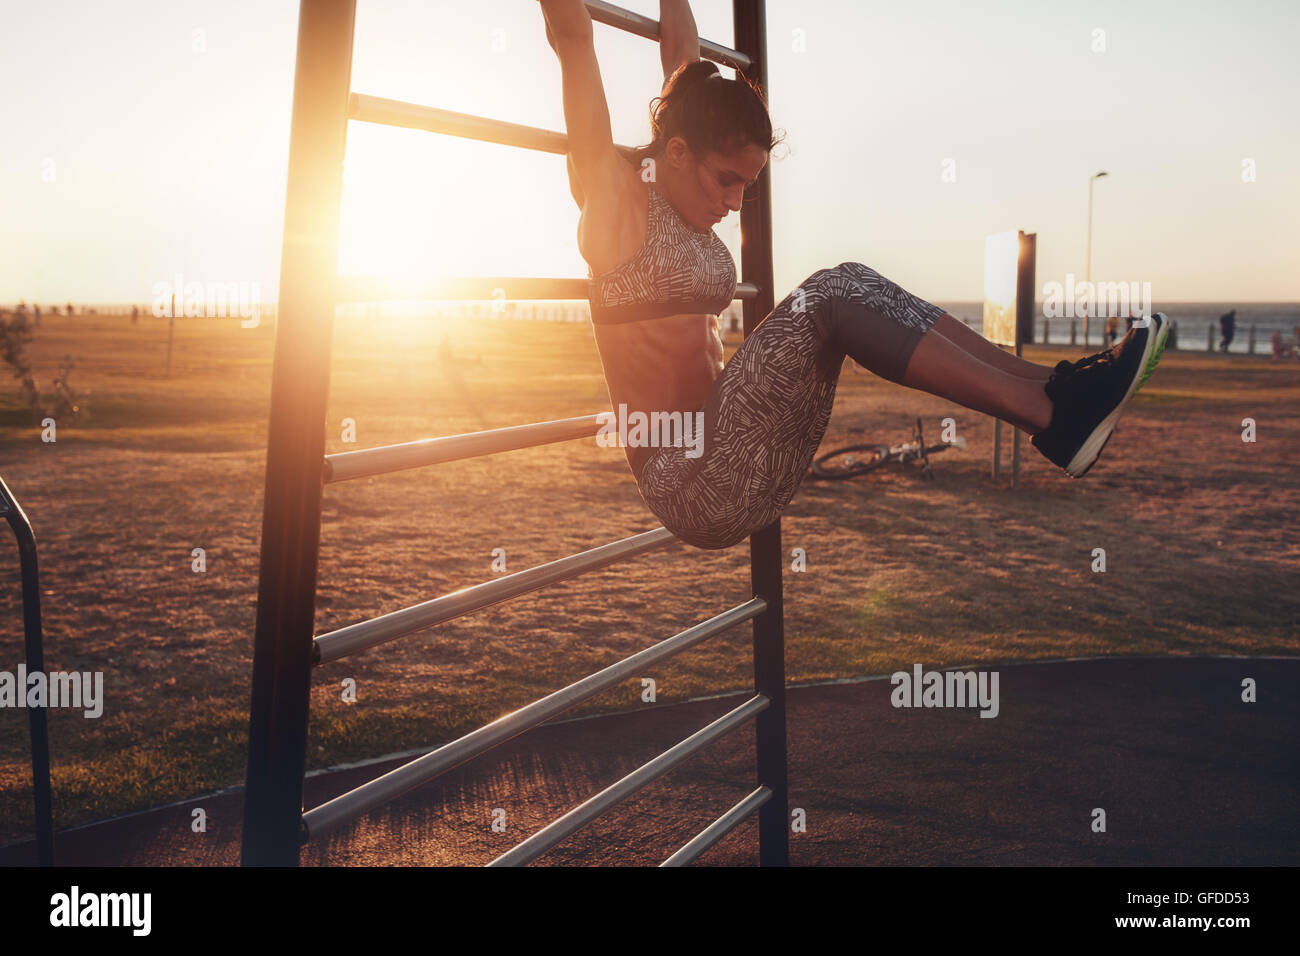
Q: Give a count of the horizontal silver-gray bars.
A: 8